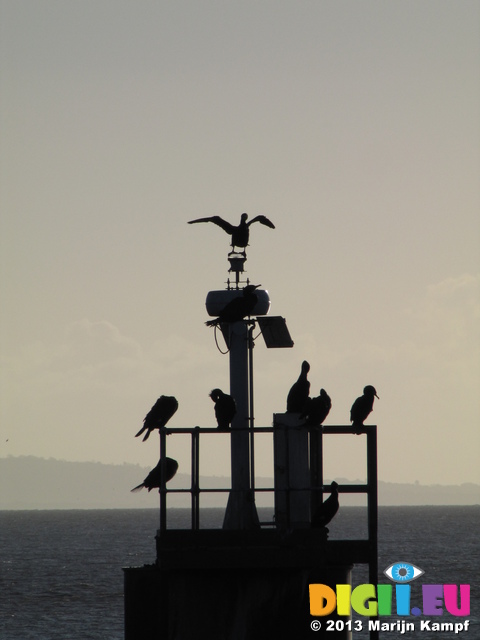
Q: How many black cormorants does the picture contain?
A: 9